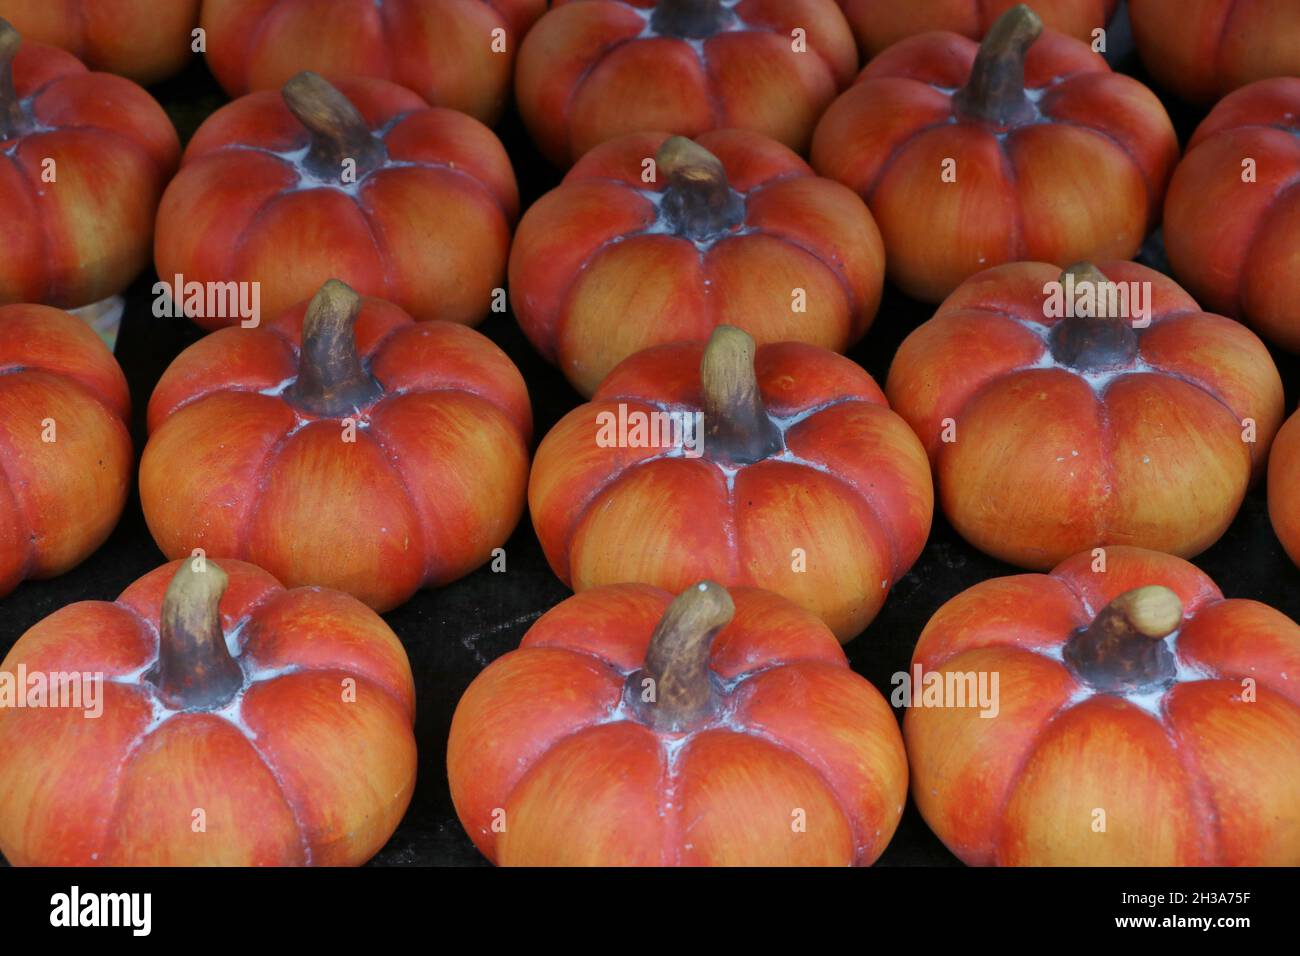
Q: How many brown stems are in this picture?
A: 11